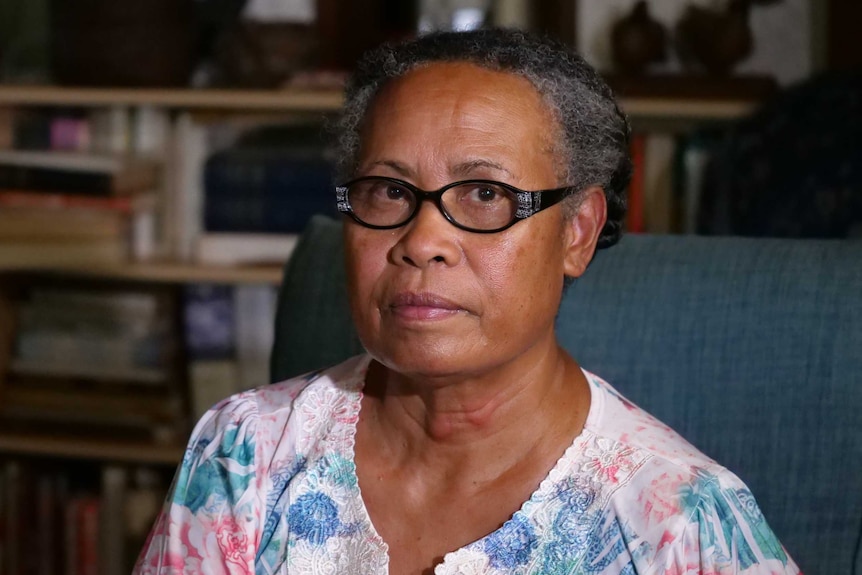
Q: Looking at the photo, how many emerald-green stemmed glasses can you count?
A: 0